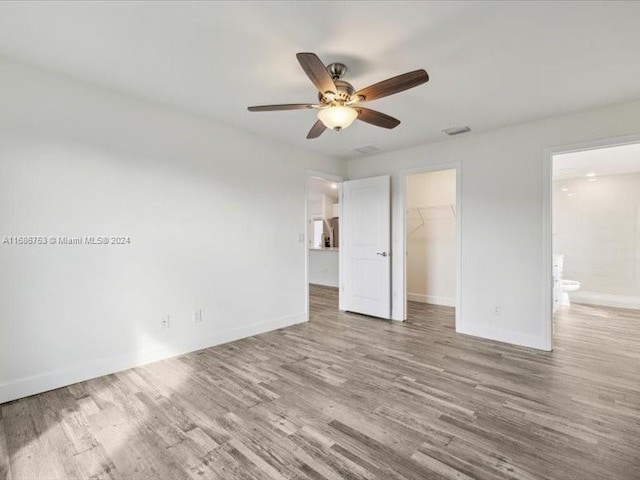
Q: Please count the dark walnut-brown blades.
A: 5